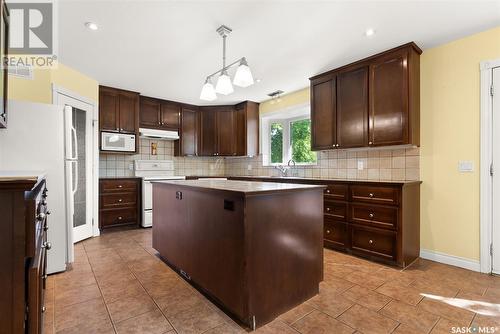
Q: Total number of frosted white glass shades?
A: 3